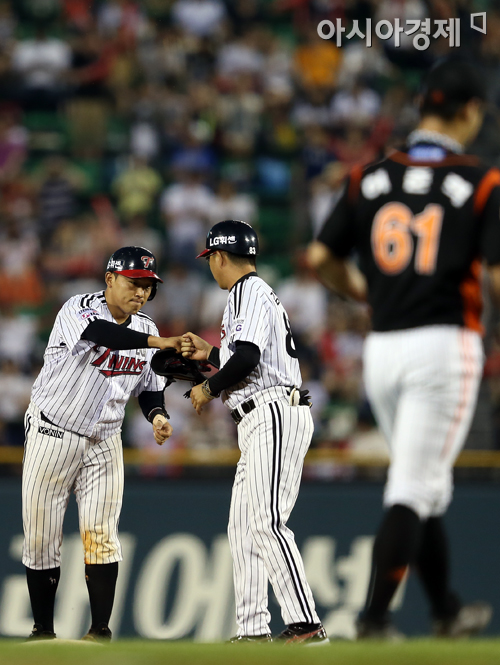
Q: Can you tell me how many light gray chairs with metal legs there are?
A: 0